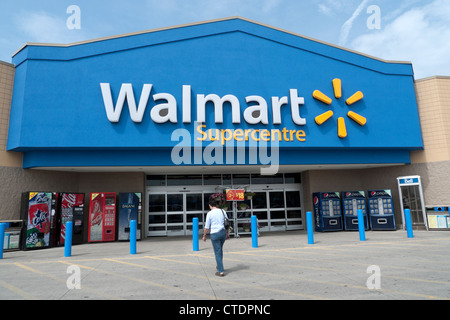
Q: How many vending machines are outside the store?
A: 7